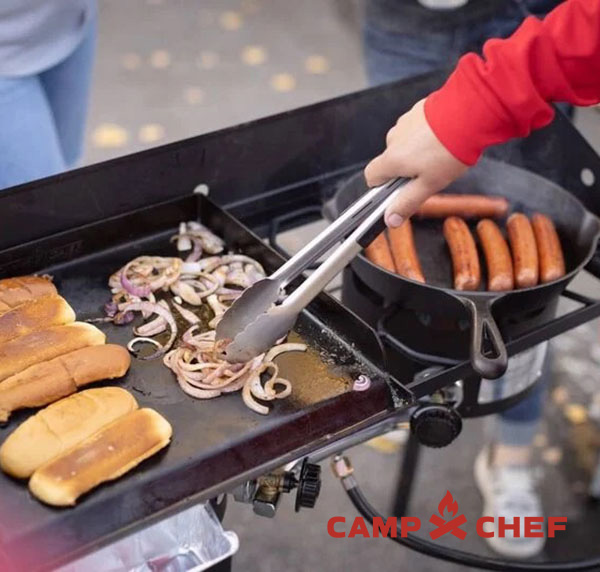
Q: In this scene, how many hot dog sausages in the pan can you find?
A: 7